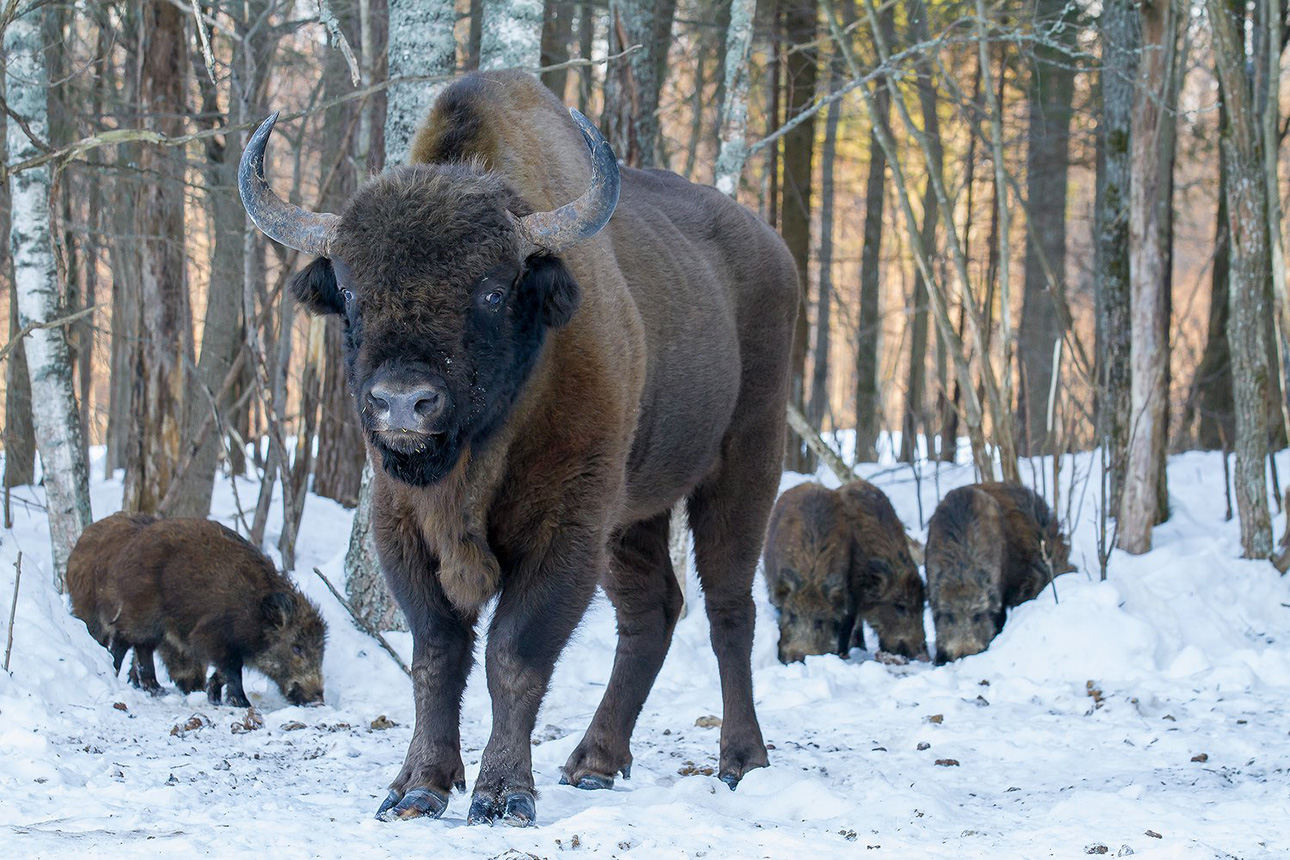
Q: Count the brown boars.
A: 6